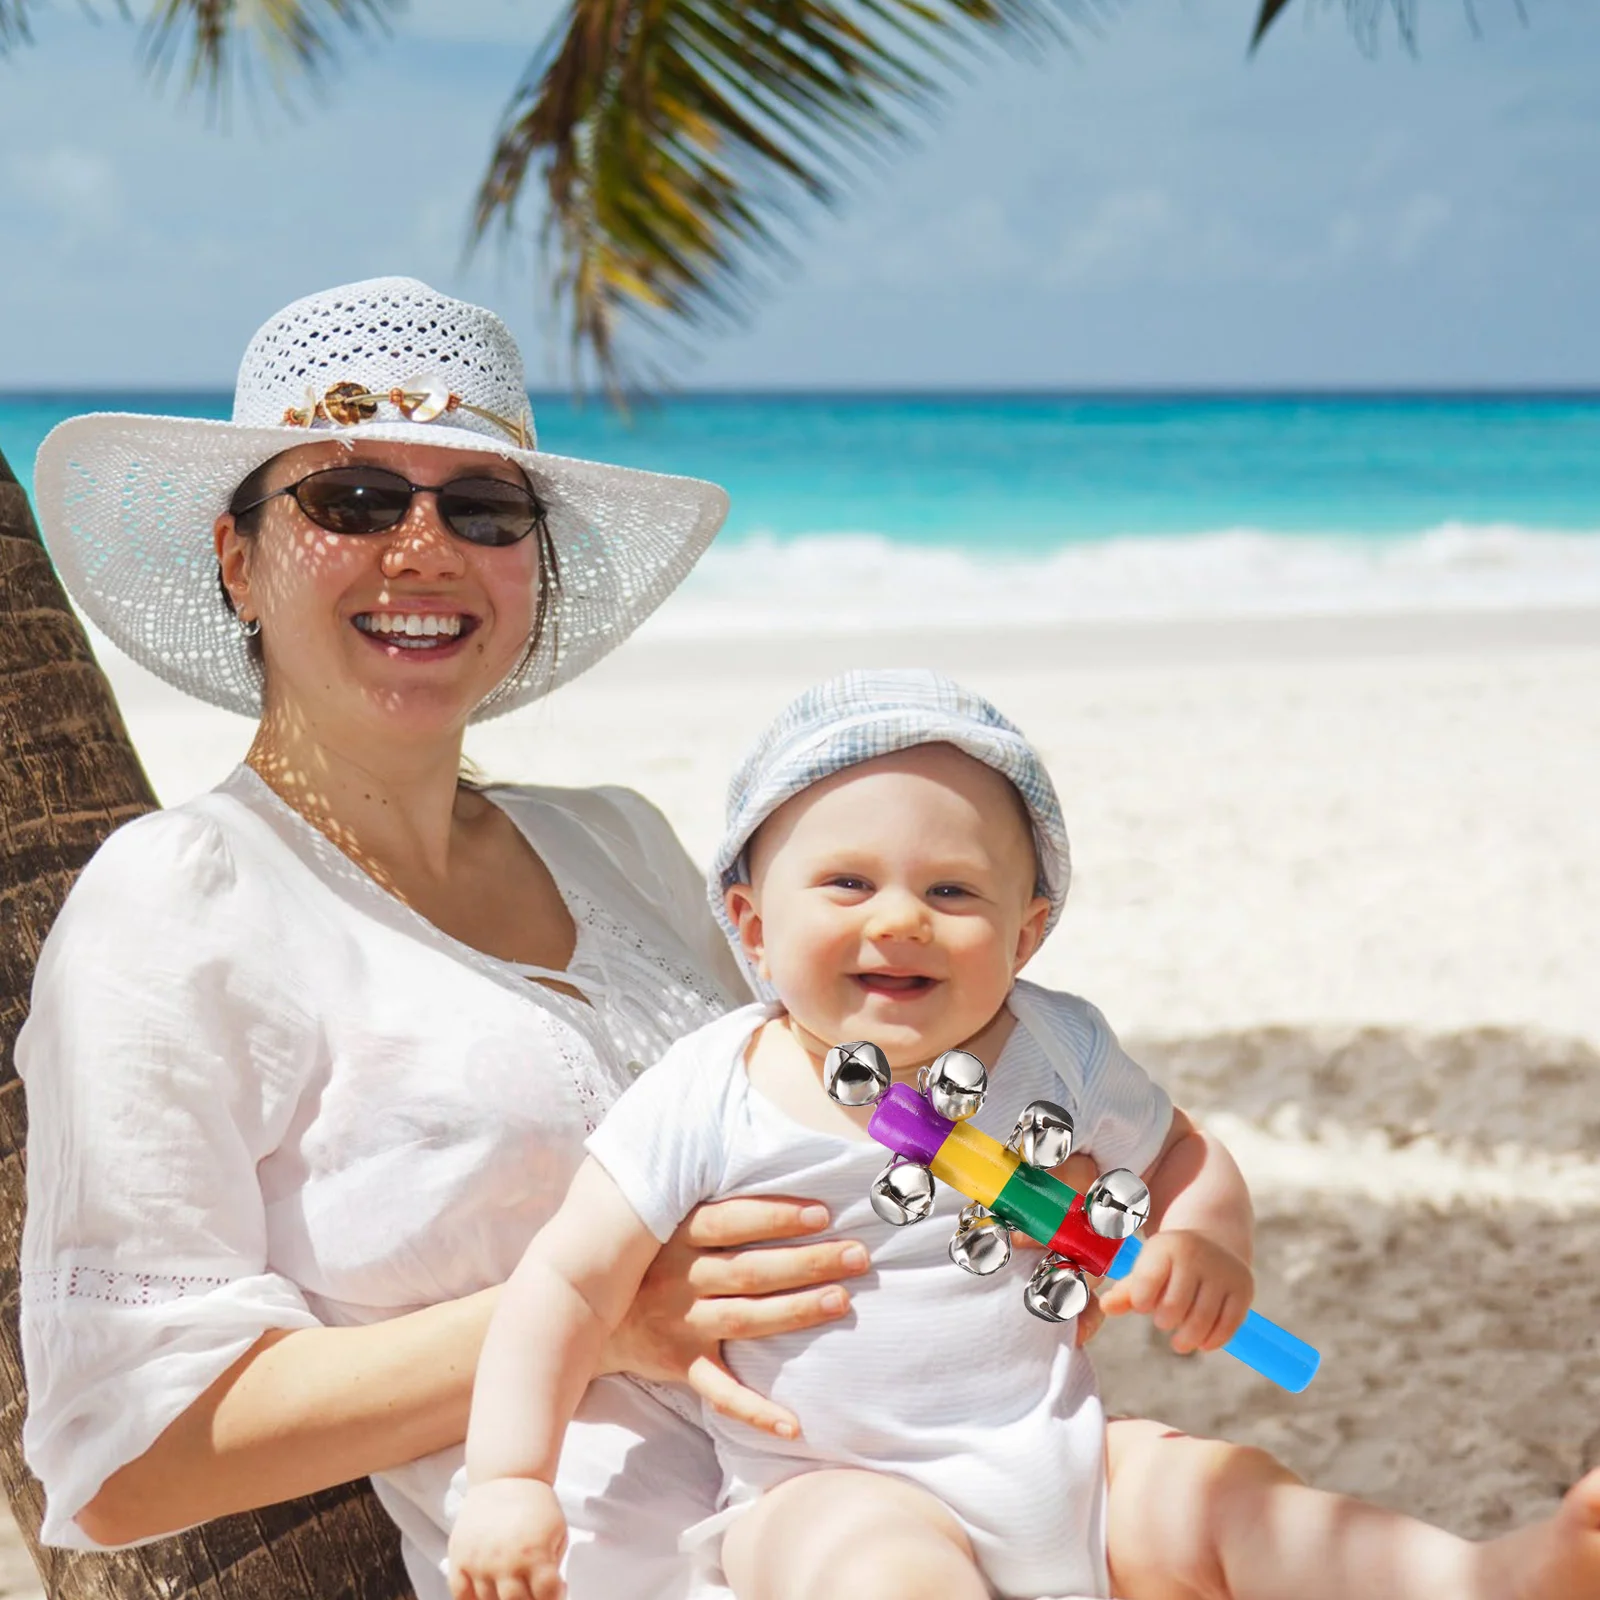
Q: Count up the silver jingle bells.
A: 7